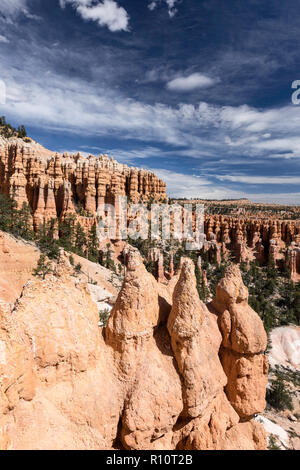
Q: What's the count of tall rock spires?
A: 3